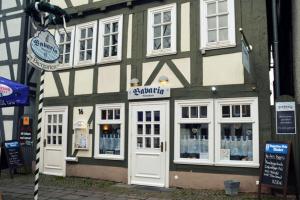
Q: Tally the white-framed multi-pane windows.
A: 8